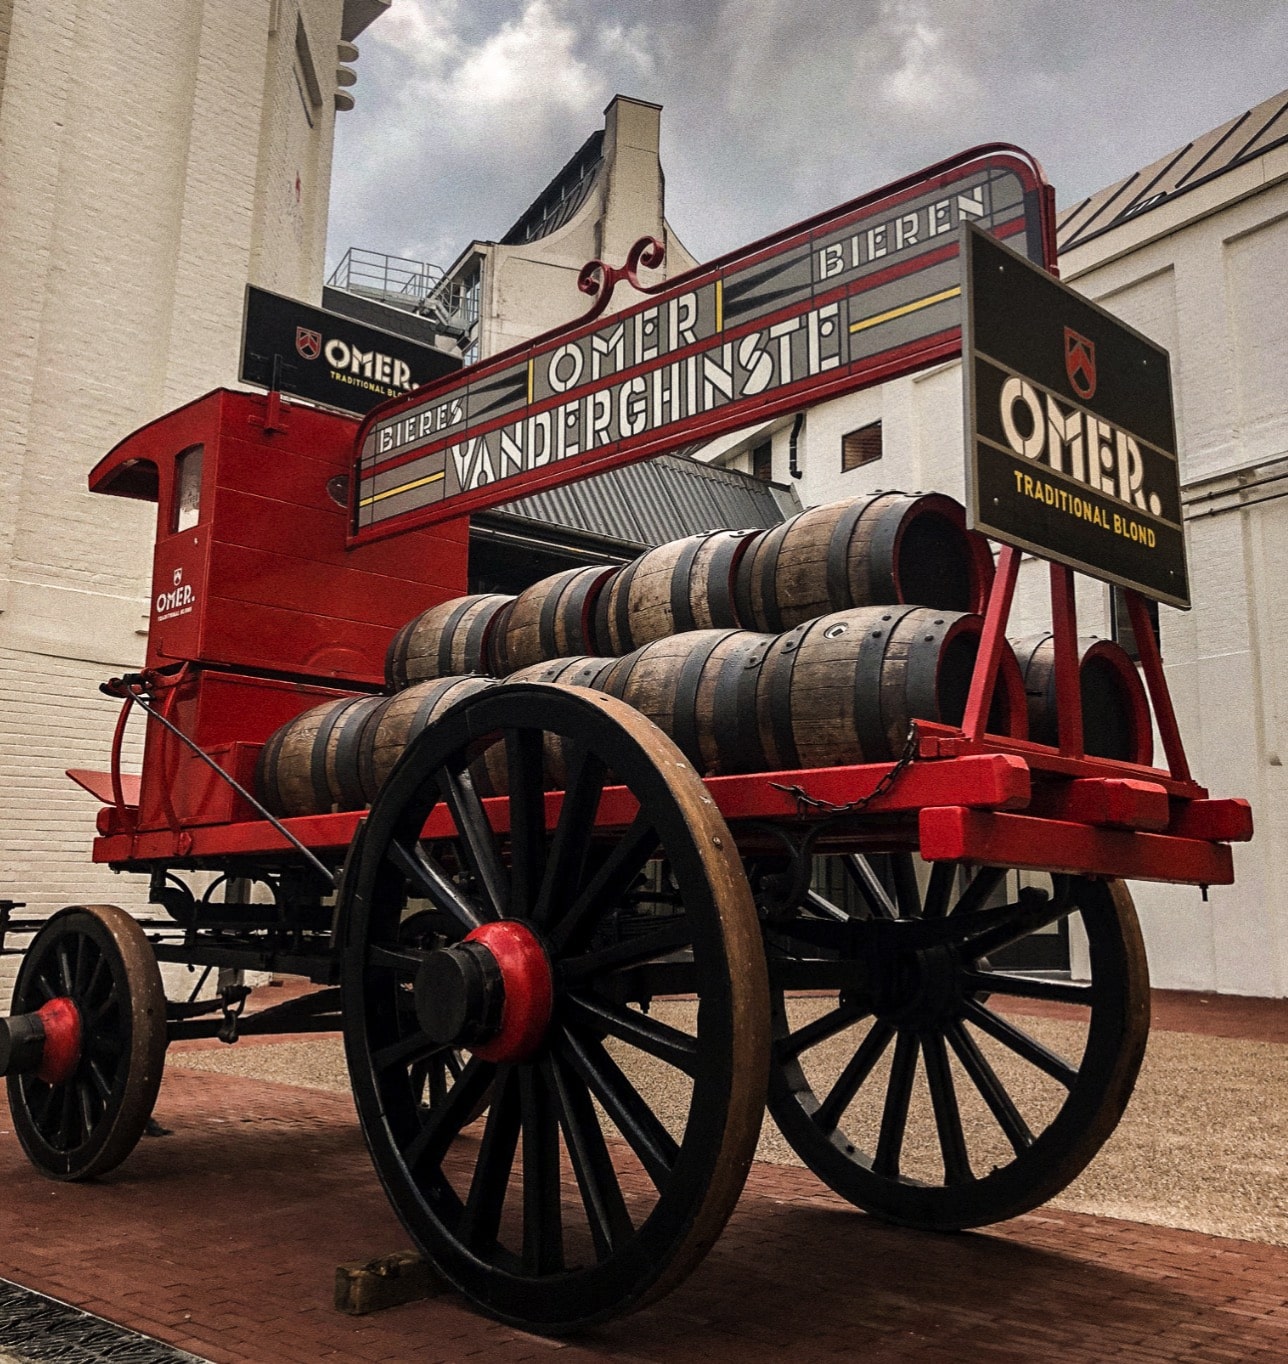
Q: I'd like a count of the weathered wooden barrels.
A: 10